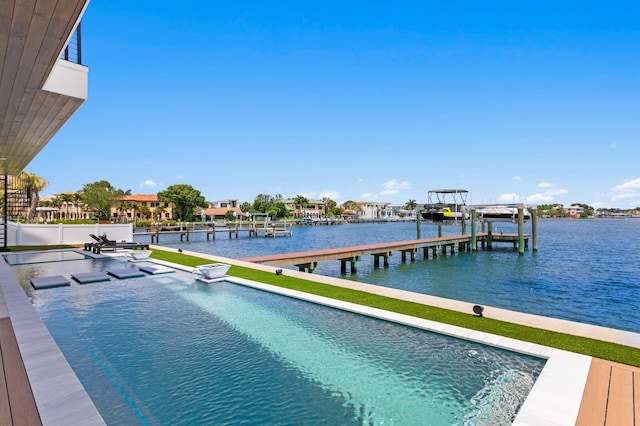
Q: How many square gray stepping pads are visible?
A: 4